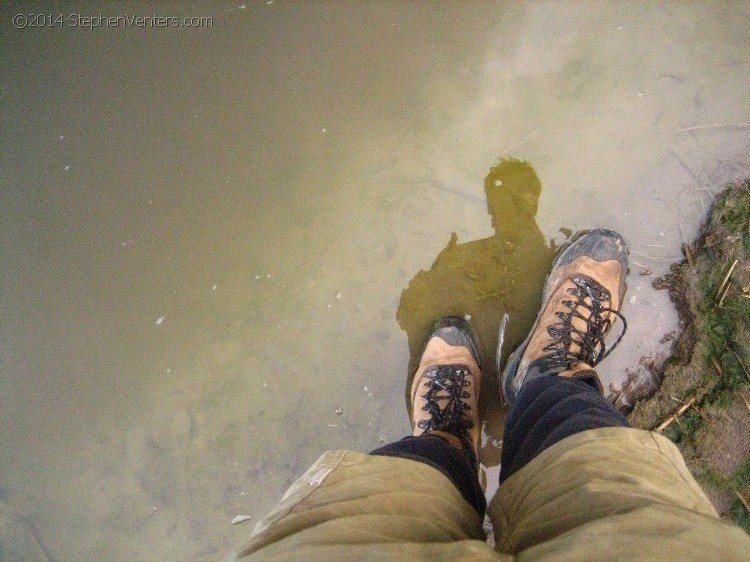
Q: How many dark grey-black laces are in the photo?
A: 2